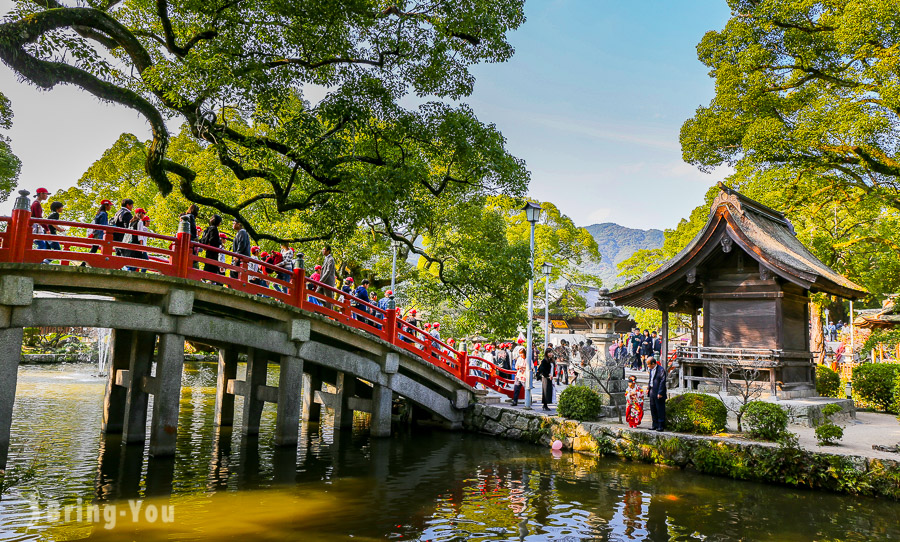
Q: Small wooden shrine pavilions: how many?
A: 1